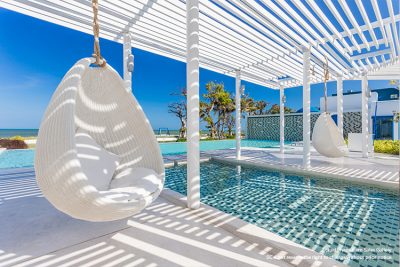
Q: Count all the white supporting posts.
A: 7